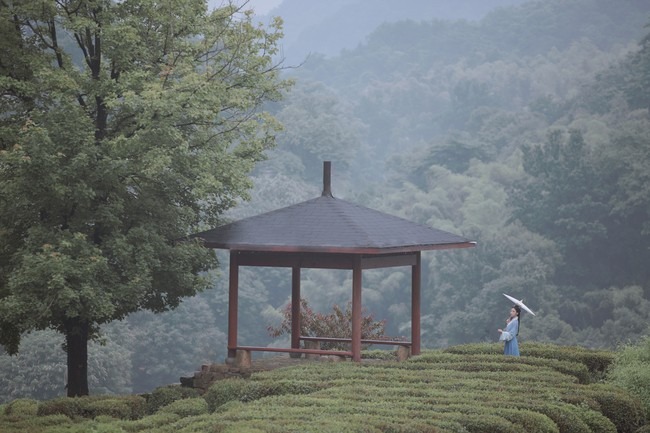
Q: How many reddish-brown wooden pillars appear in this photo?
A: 4